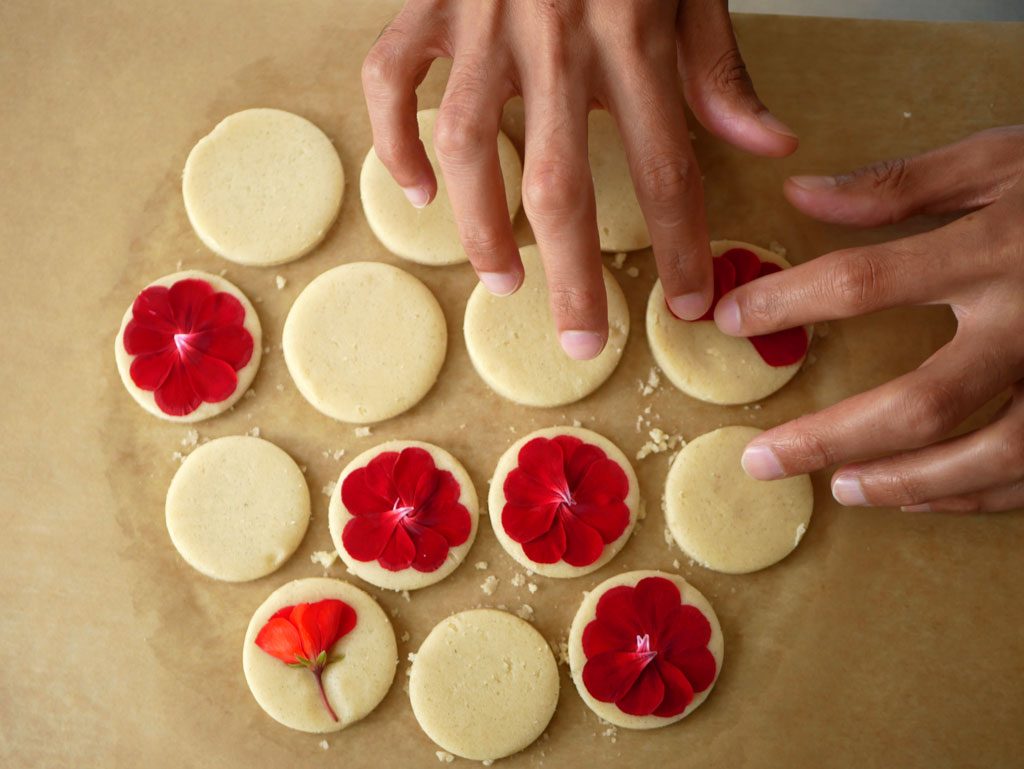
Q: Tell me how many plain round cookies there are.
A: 8